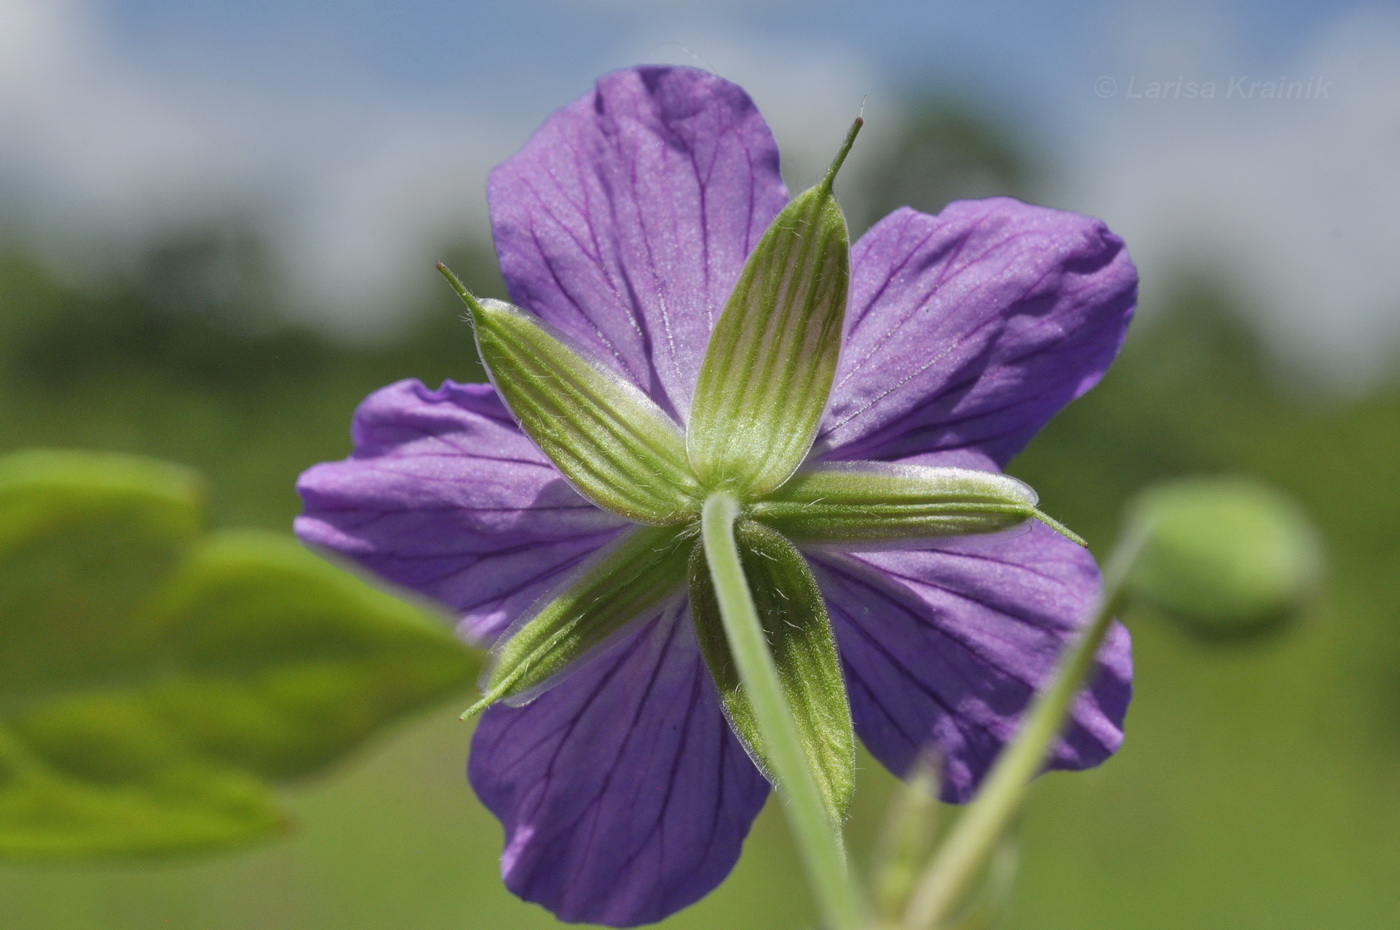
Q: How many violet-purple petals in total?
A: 5